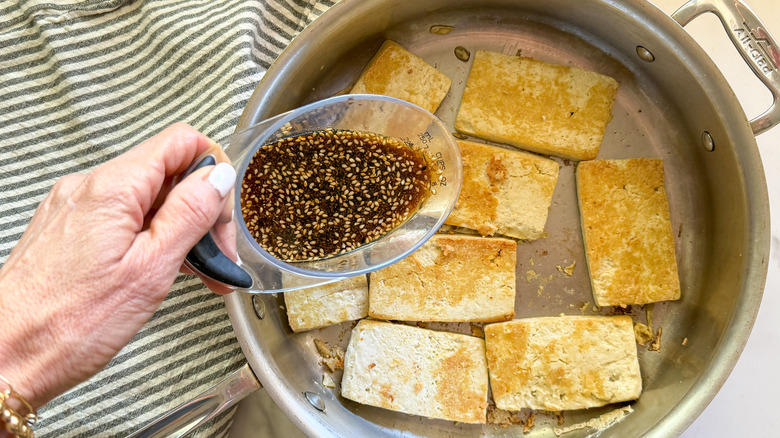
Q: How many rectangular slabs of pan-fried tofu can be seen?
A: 8